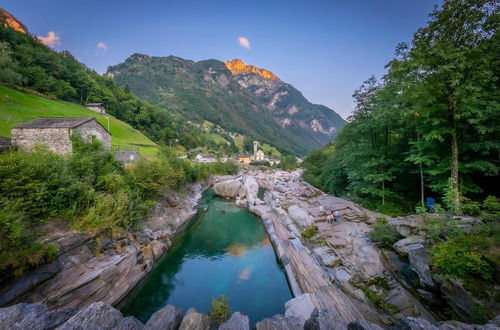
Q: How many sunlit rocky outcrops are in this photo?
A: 2